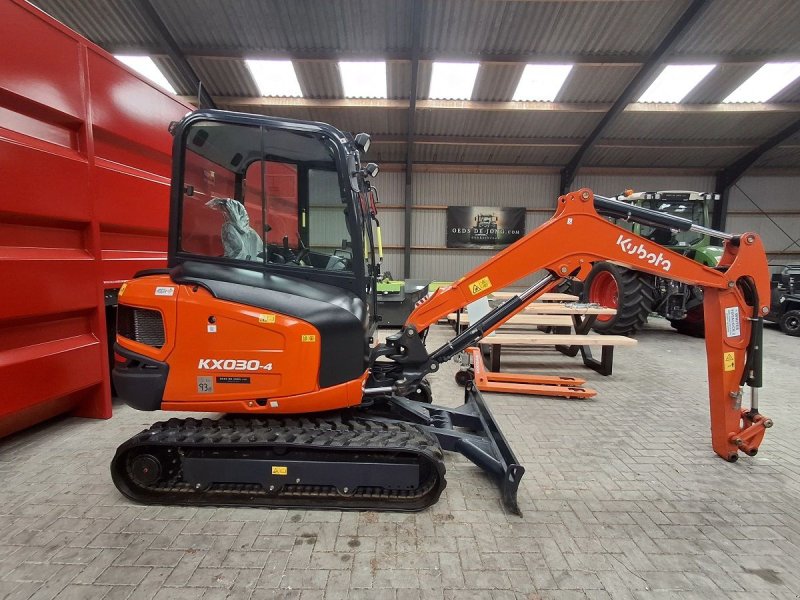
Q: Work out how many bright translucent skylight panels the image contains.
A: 7